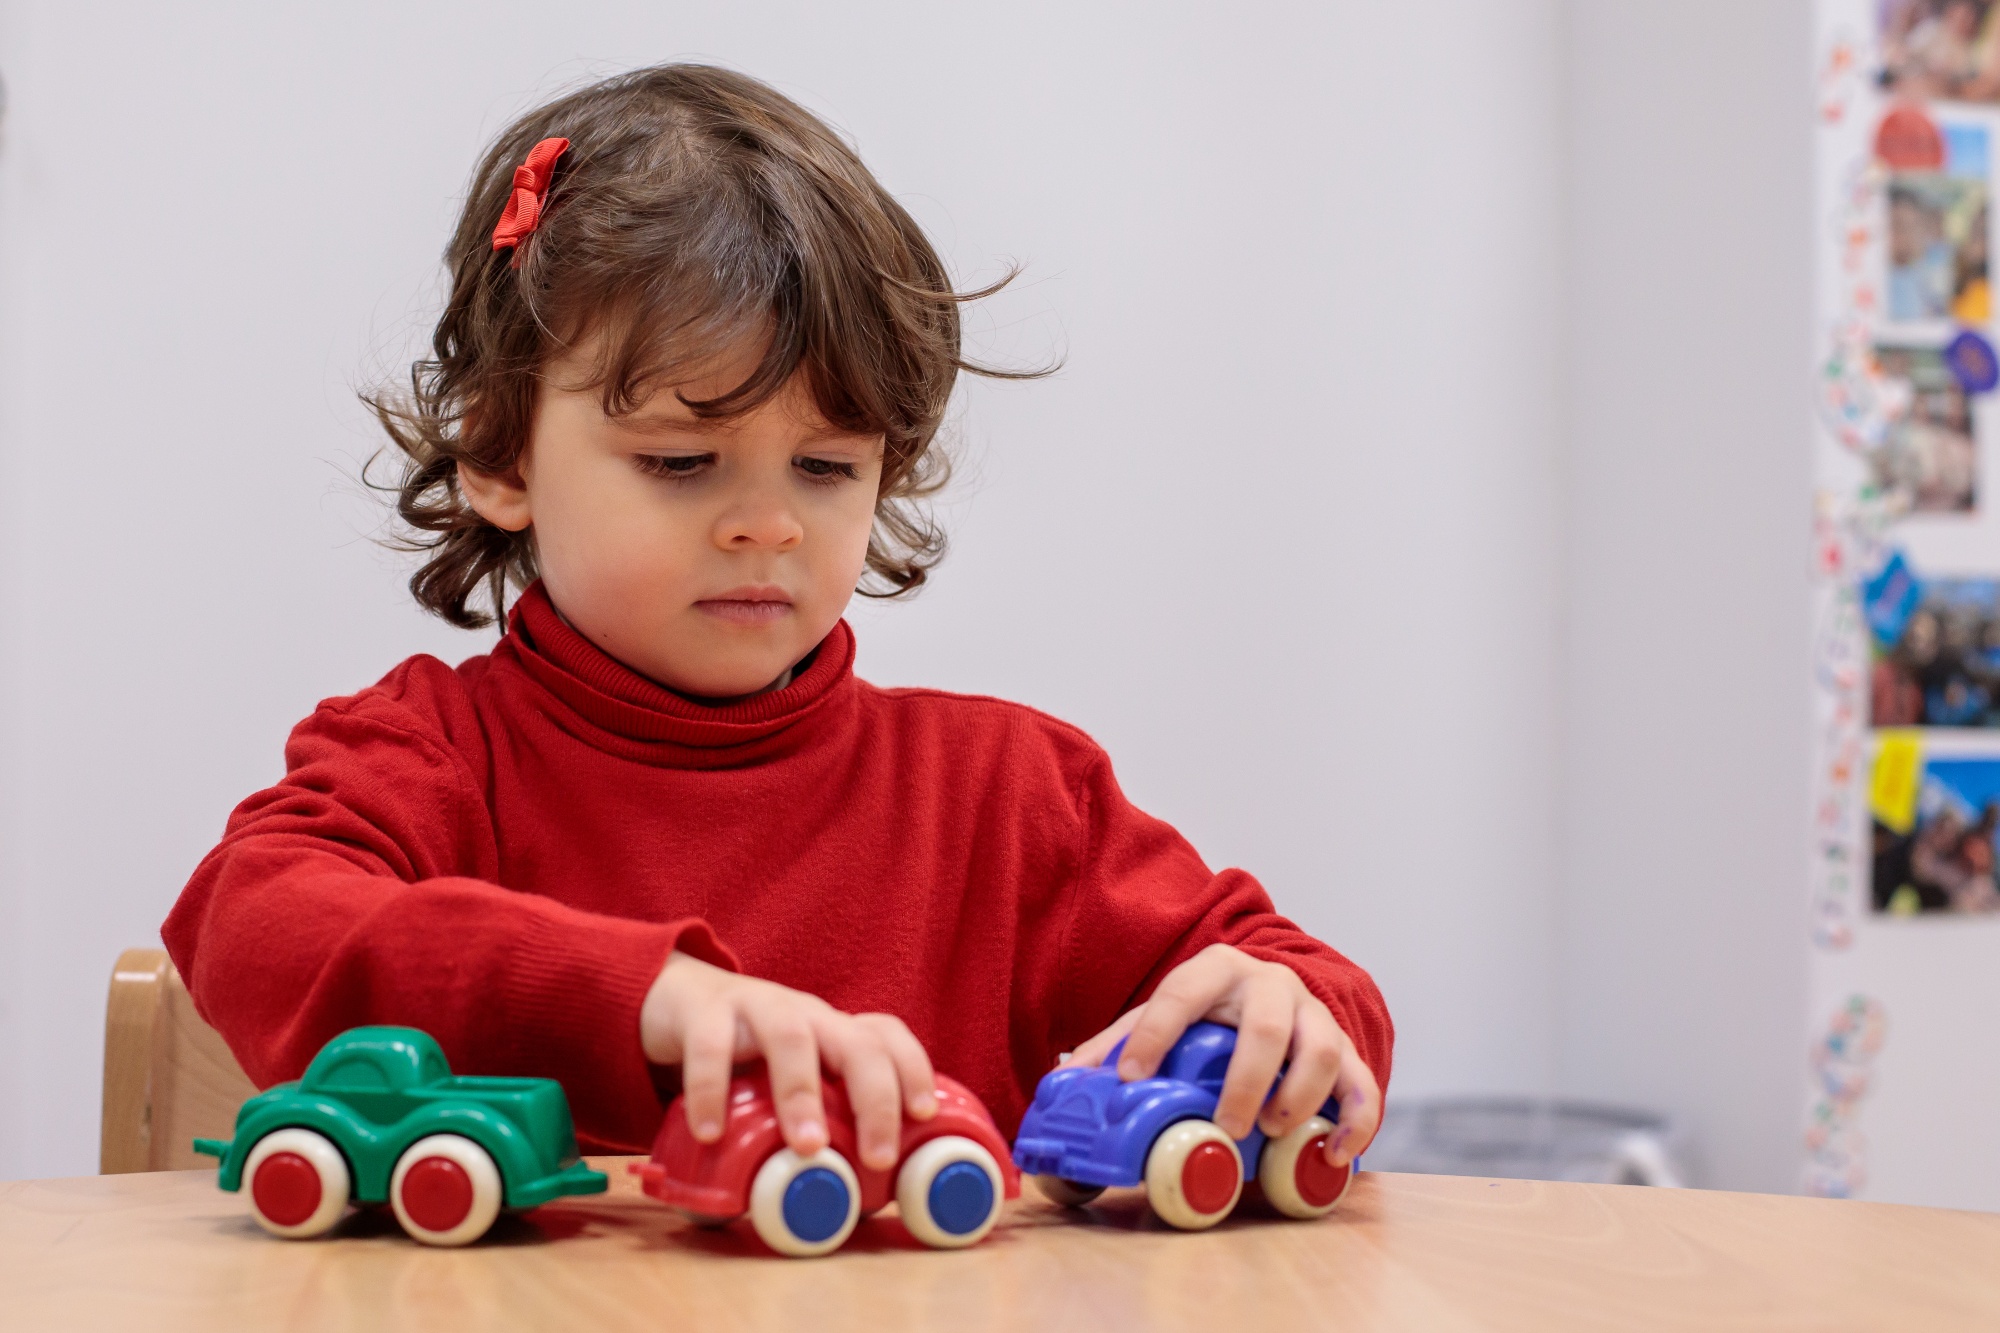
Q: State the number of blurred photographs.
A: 5